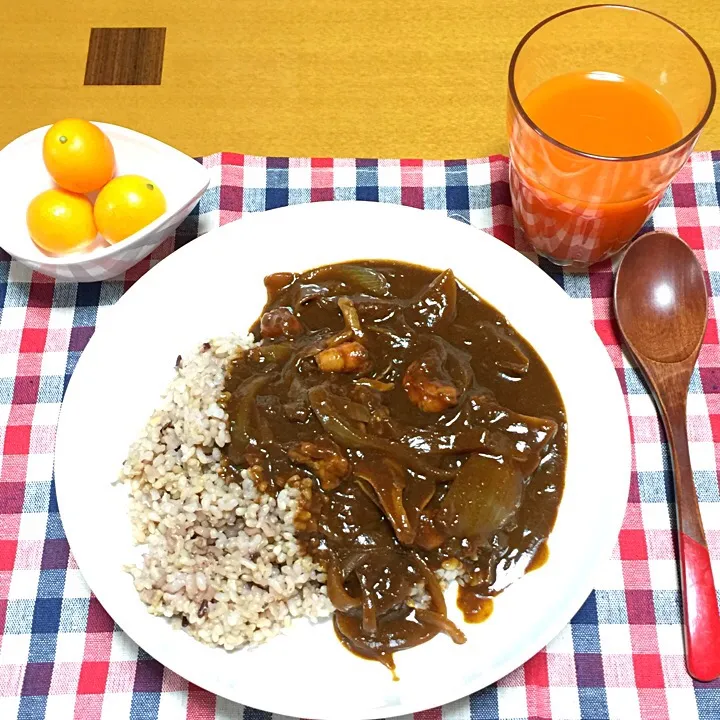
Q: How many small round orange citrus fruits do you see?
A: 3